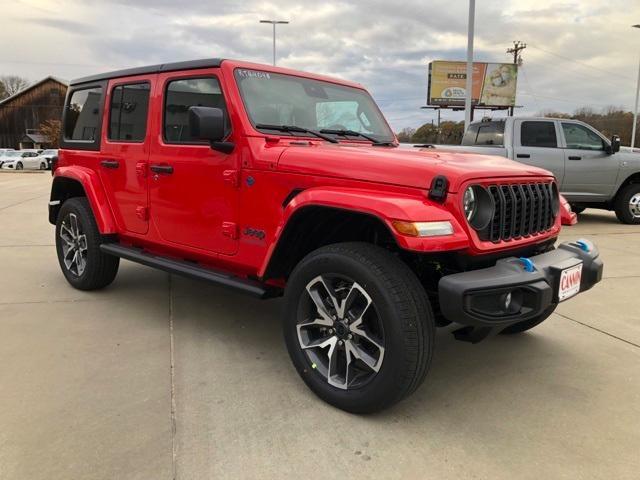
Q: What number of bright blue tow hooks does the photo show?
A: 2